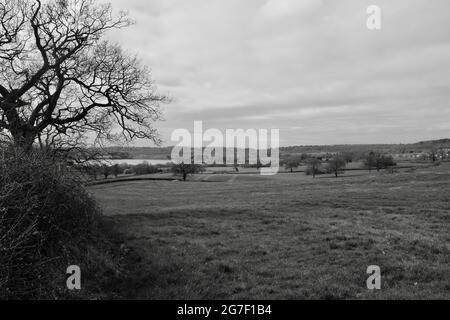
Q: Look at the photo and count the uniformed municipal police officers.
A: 0